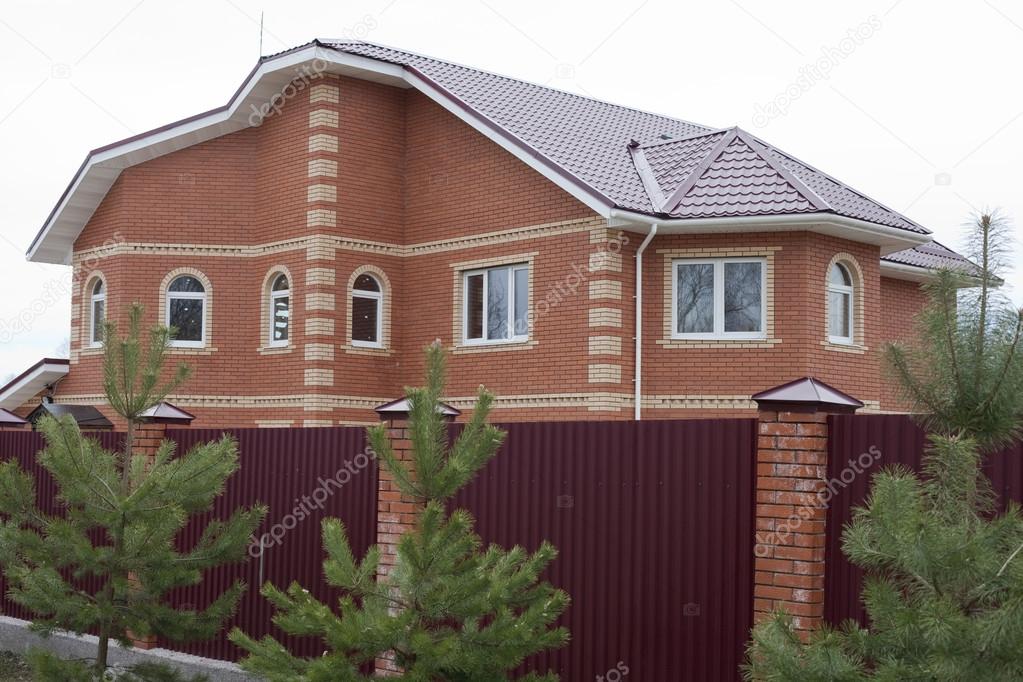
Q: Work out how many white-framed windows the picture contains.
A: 7